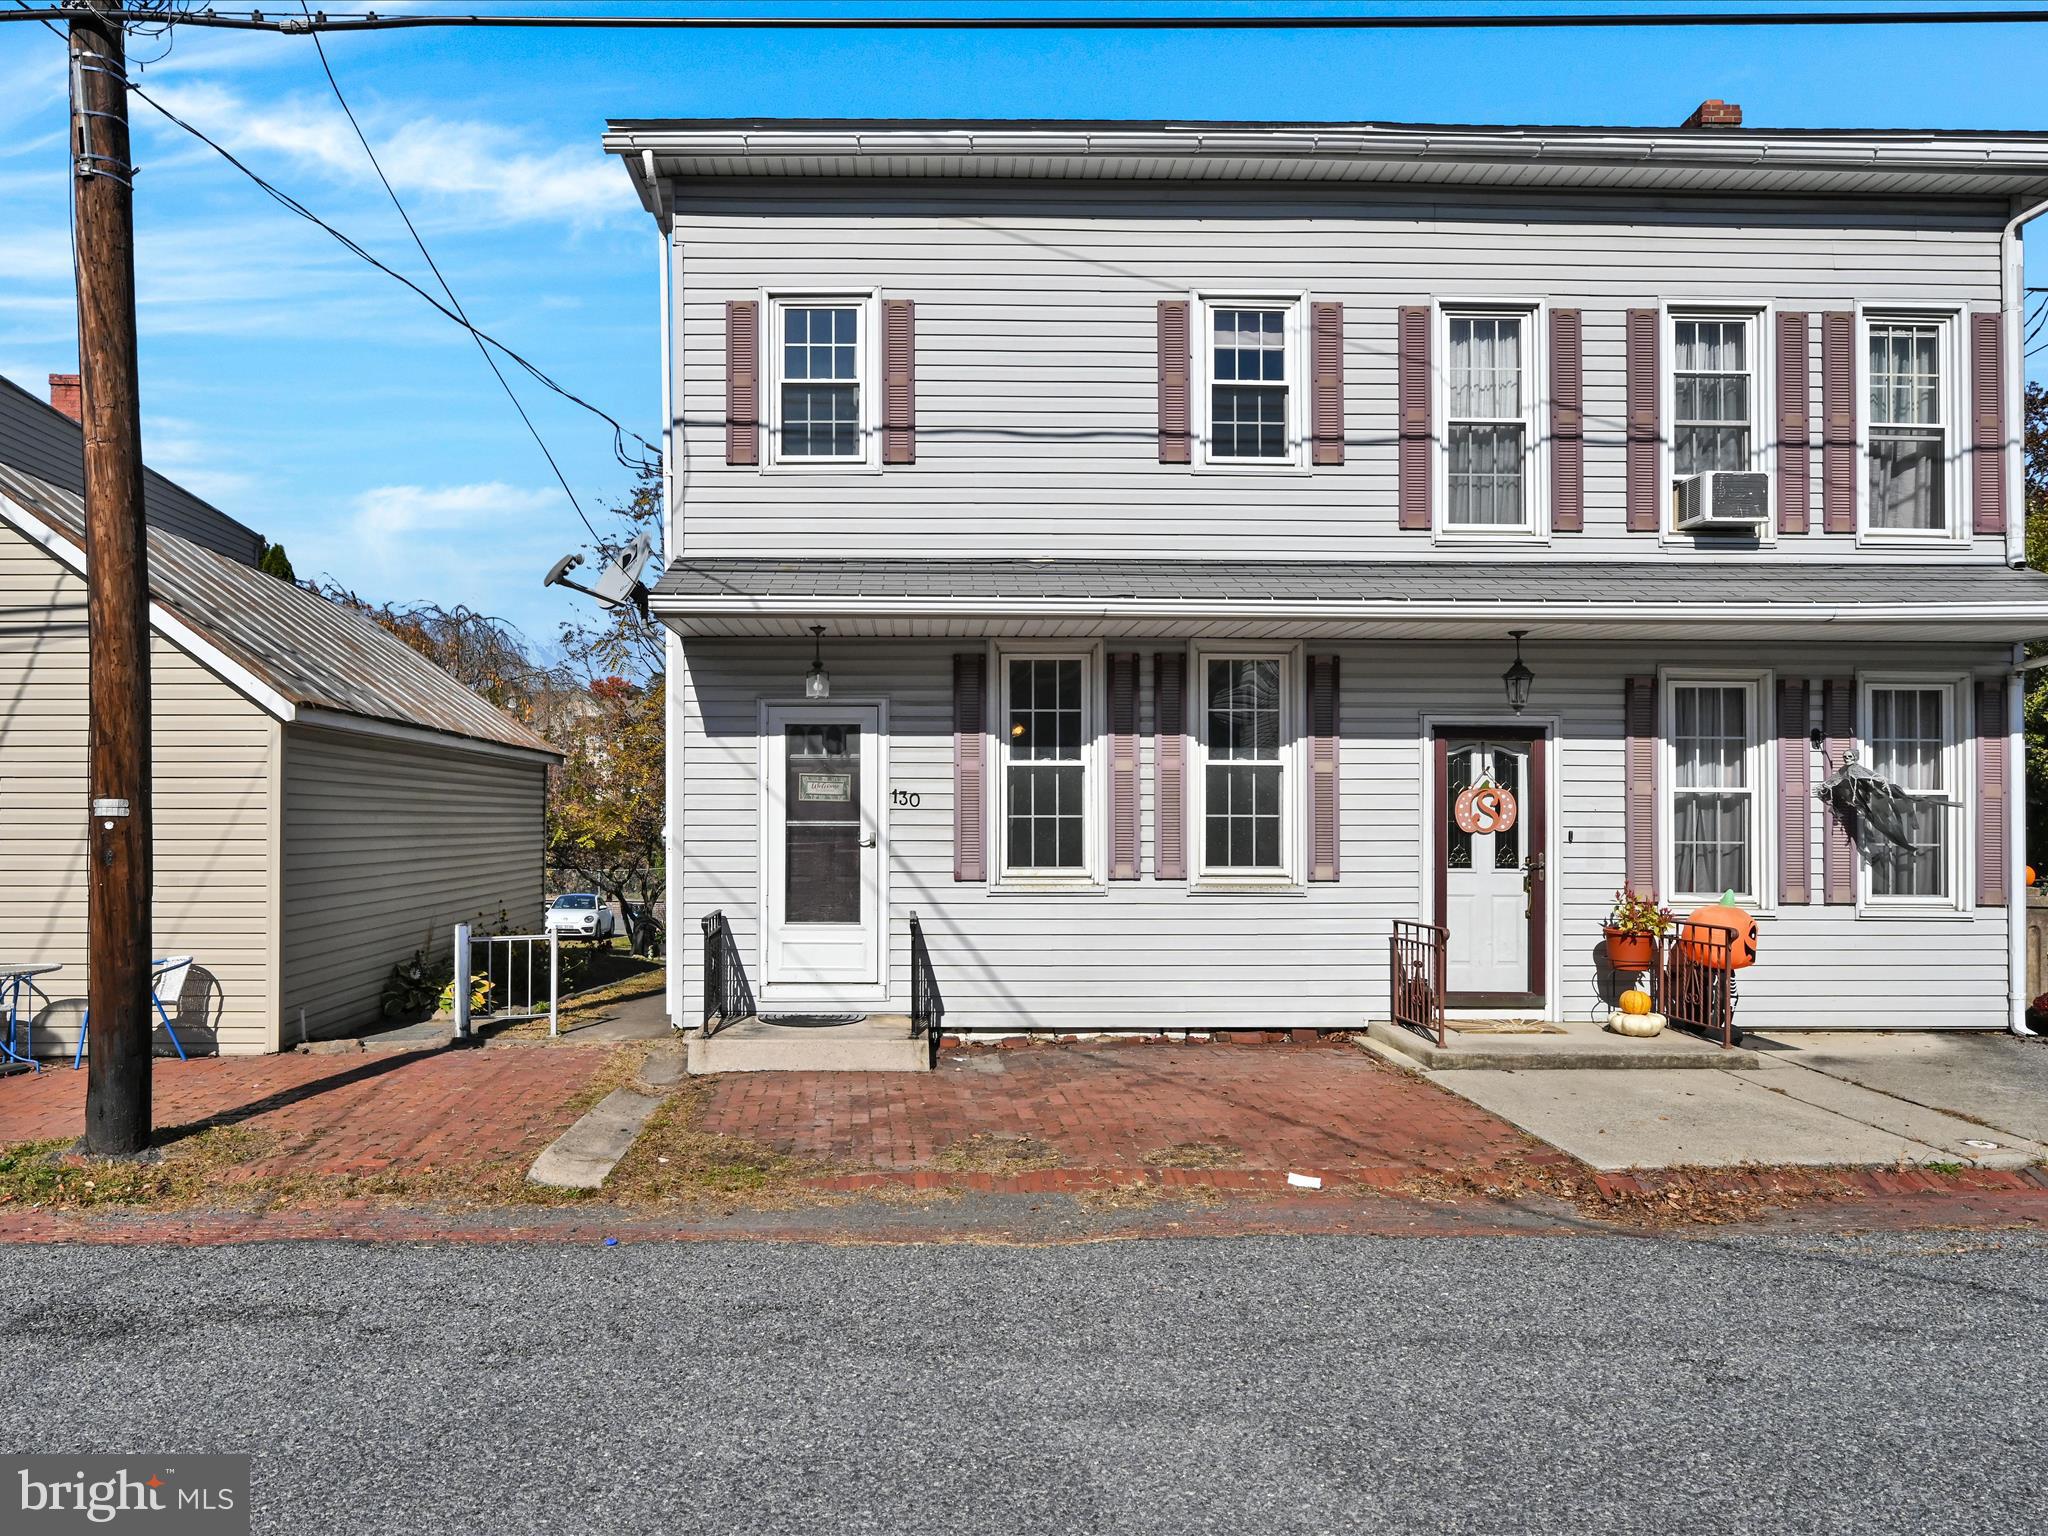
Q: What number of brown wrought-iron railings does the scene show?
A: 2